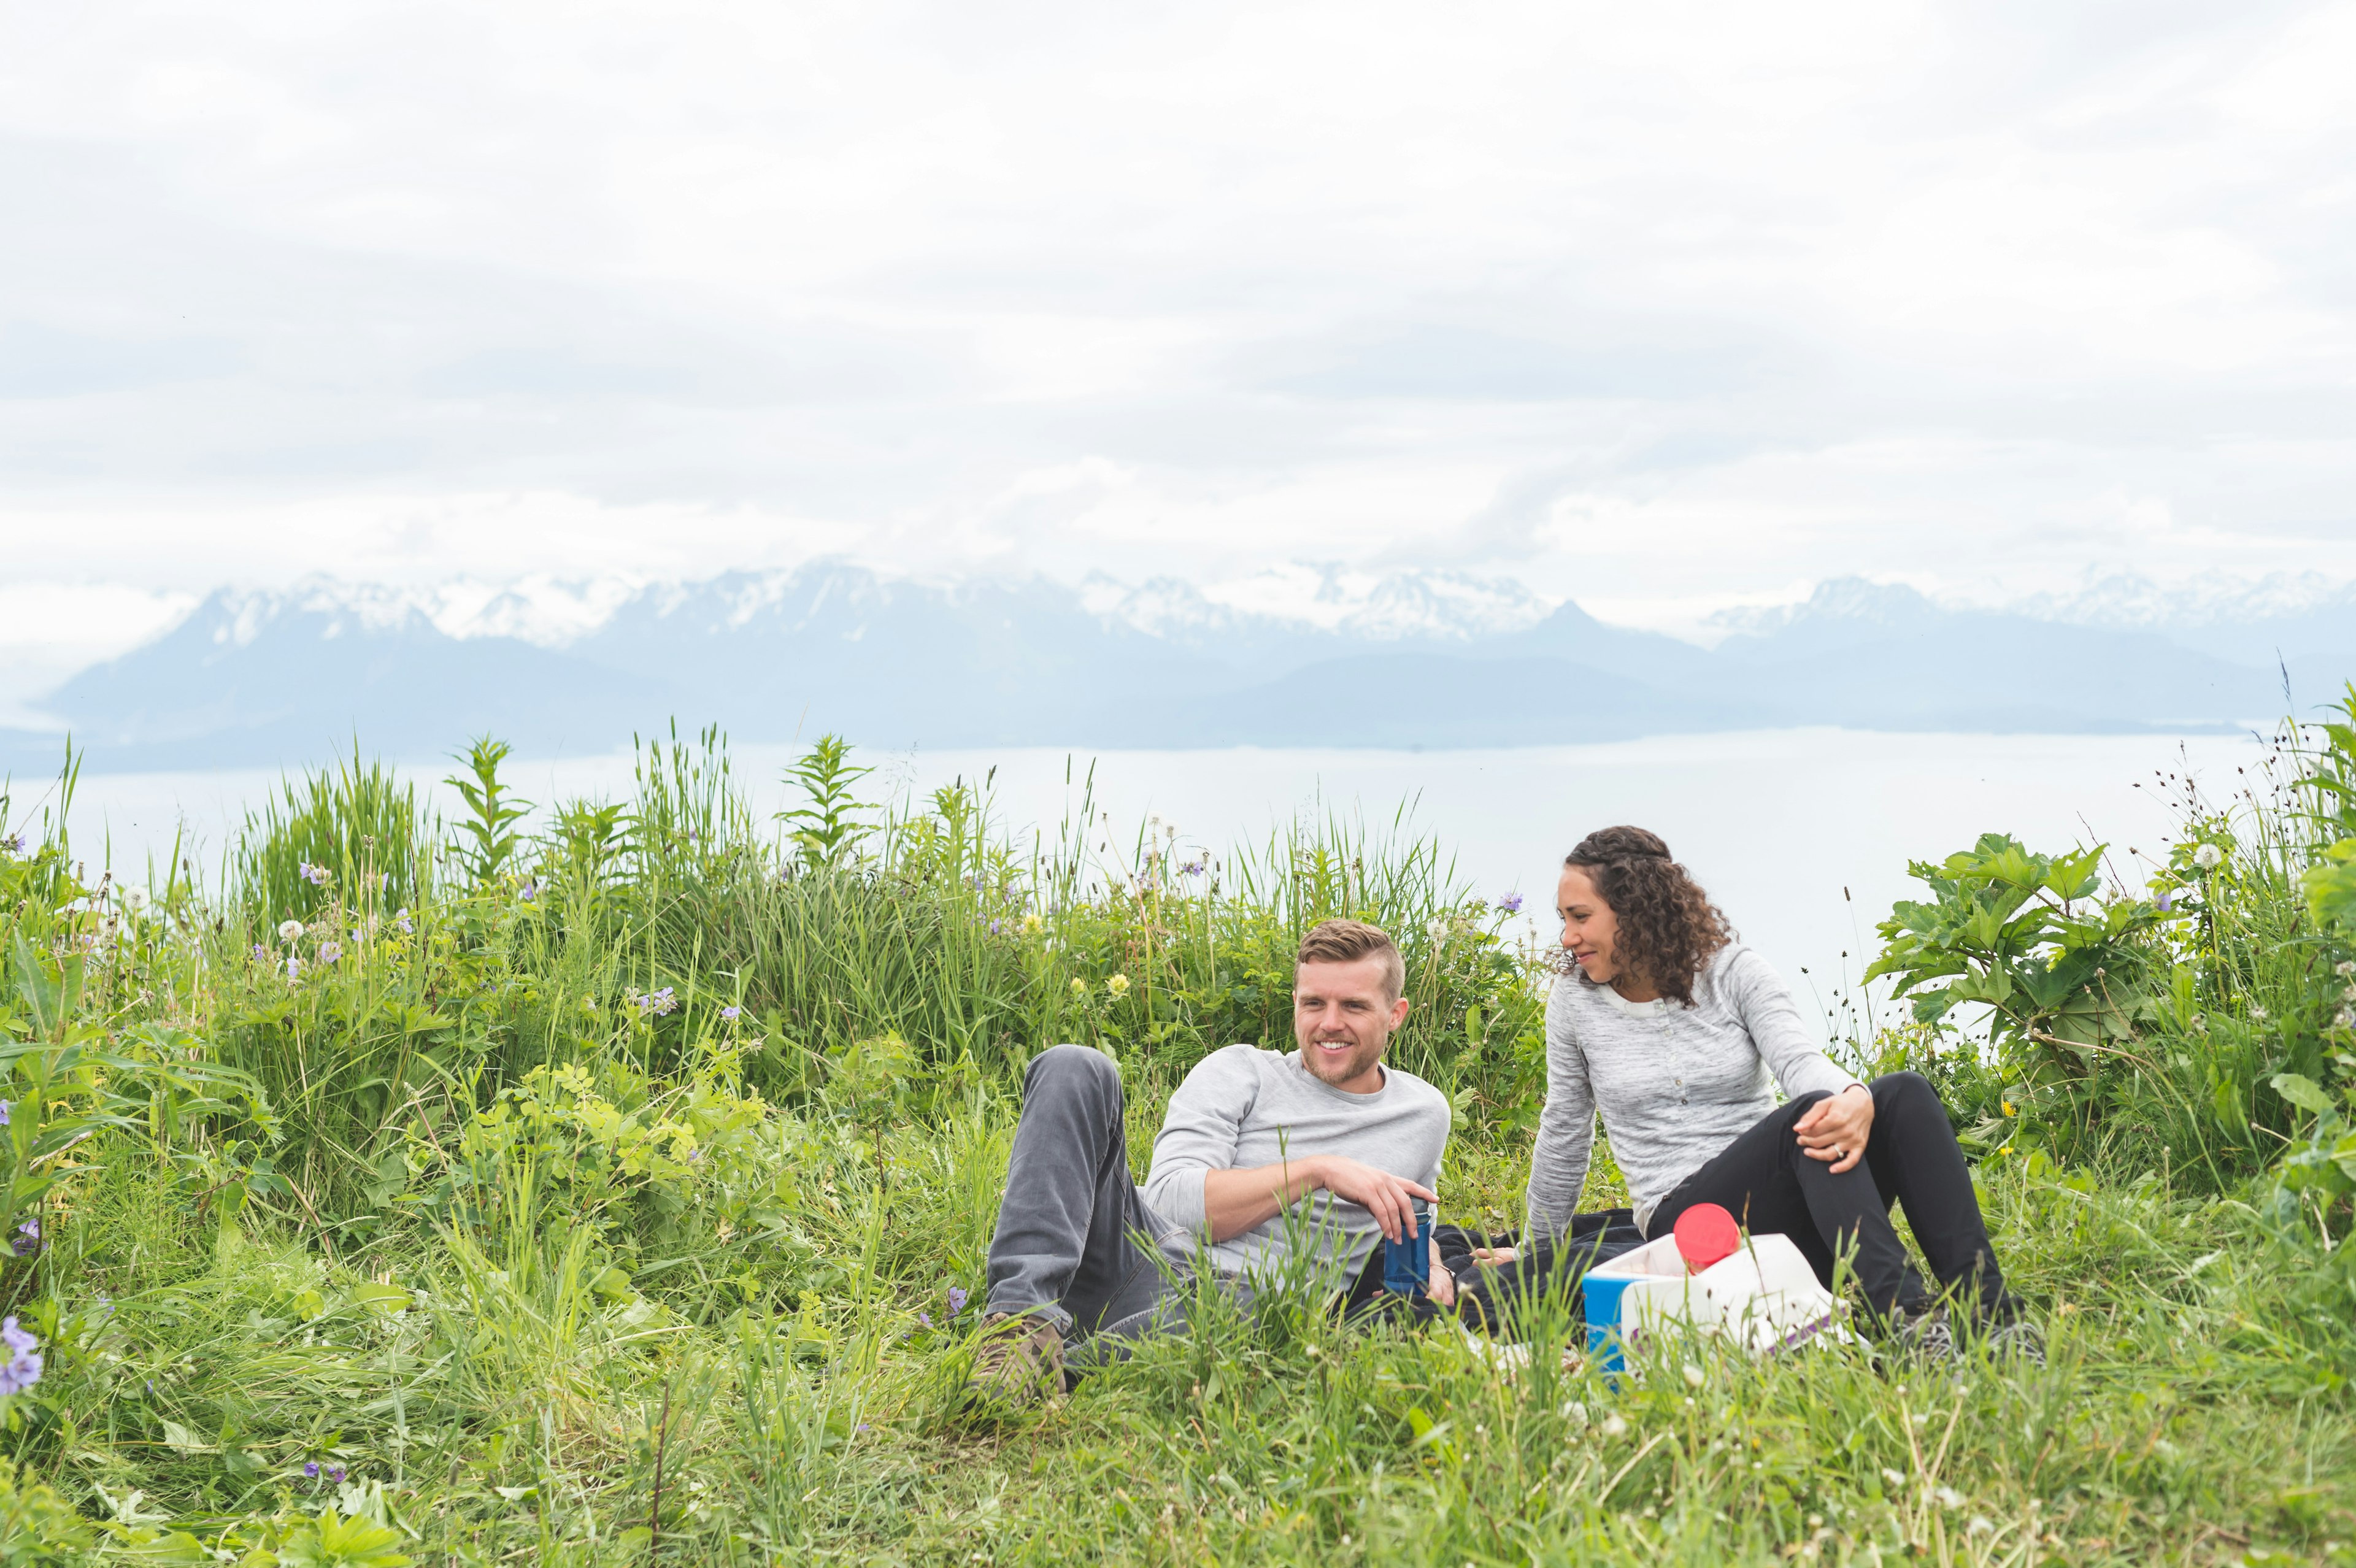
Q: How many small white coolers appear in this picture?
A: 1